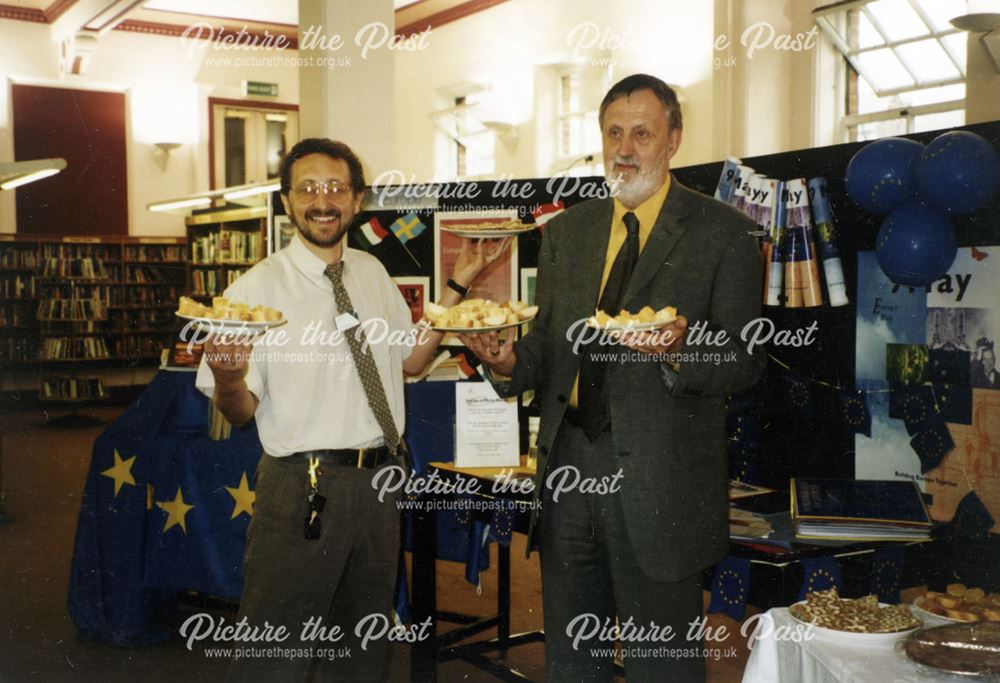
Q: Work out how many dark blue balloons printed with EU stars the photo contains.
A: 3